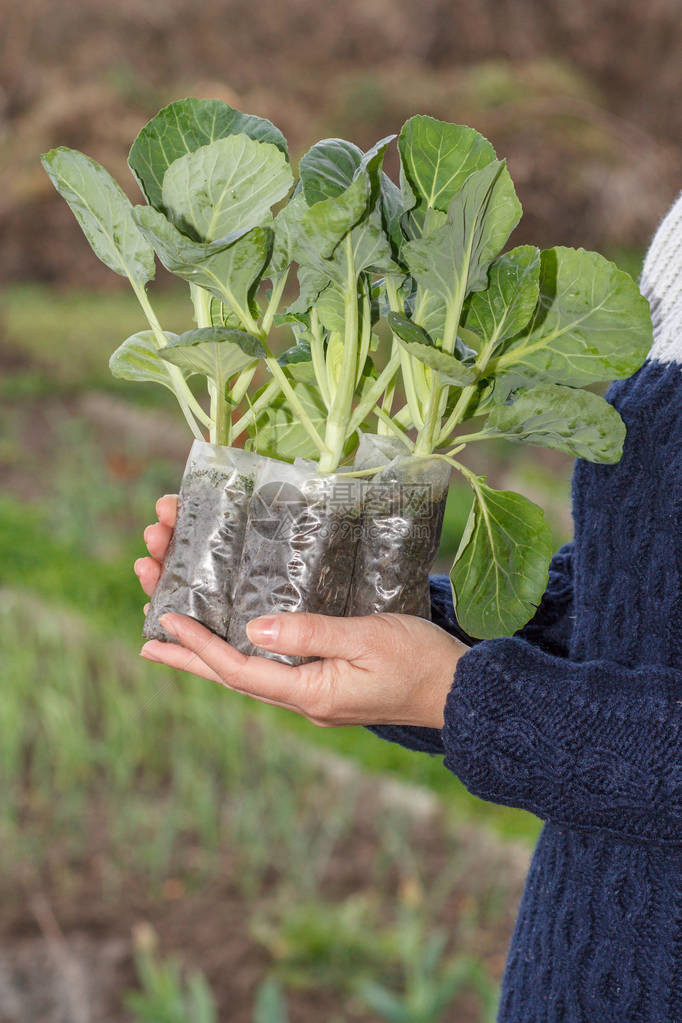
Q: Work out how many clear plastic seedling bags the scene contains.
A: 3